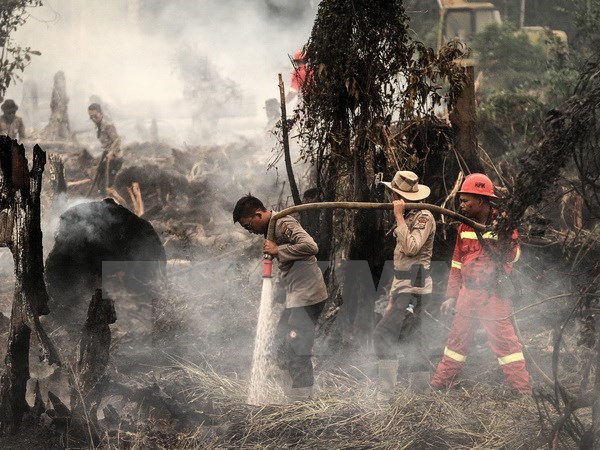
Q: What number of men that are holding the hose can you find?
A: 2